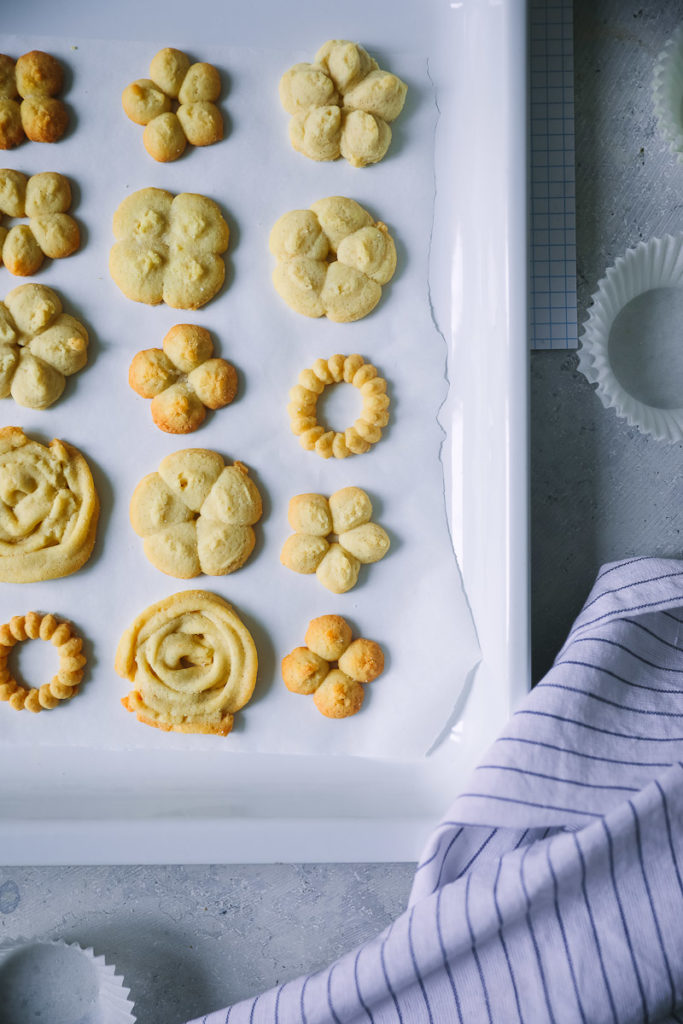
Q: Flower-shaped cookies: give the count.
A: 11